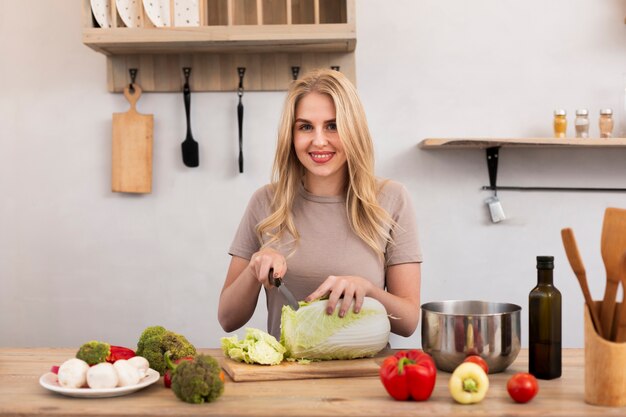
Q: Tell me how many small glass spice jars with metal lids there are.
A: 3